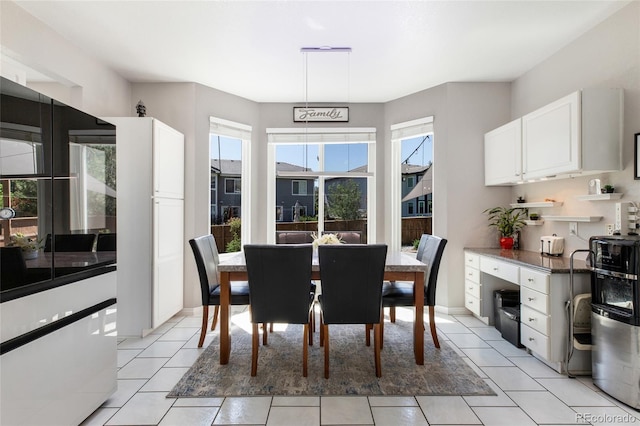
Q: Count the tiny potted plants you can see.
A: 3